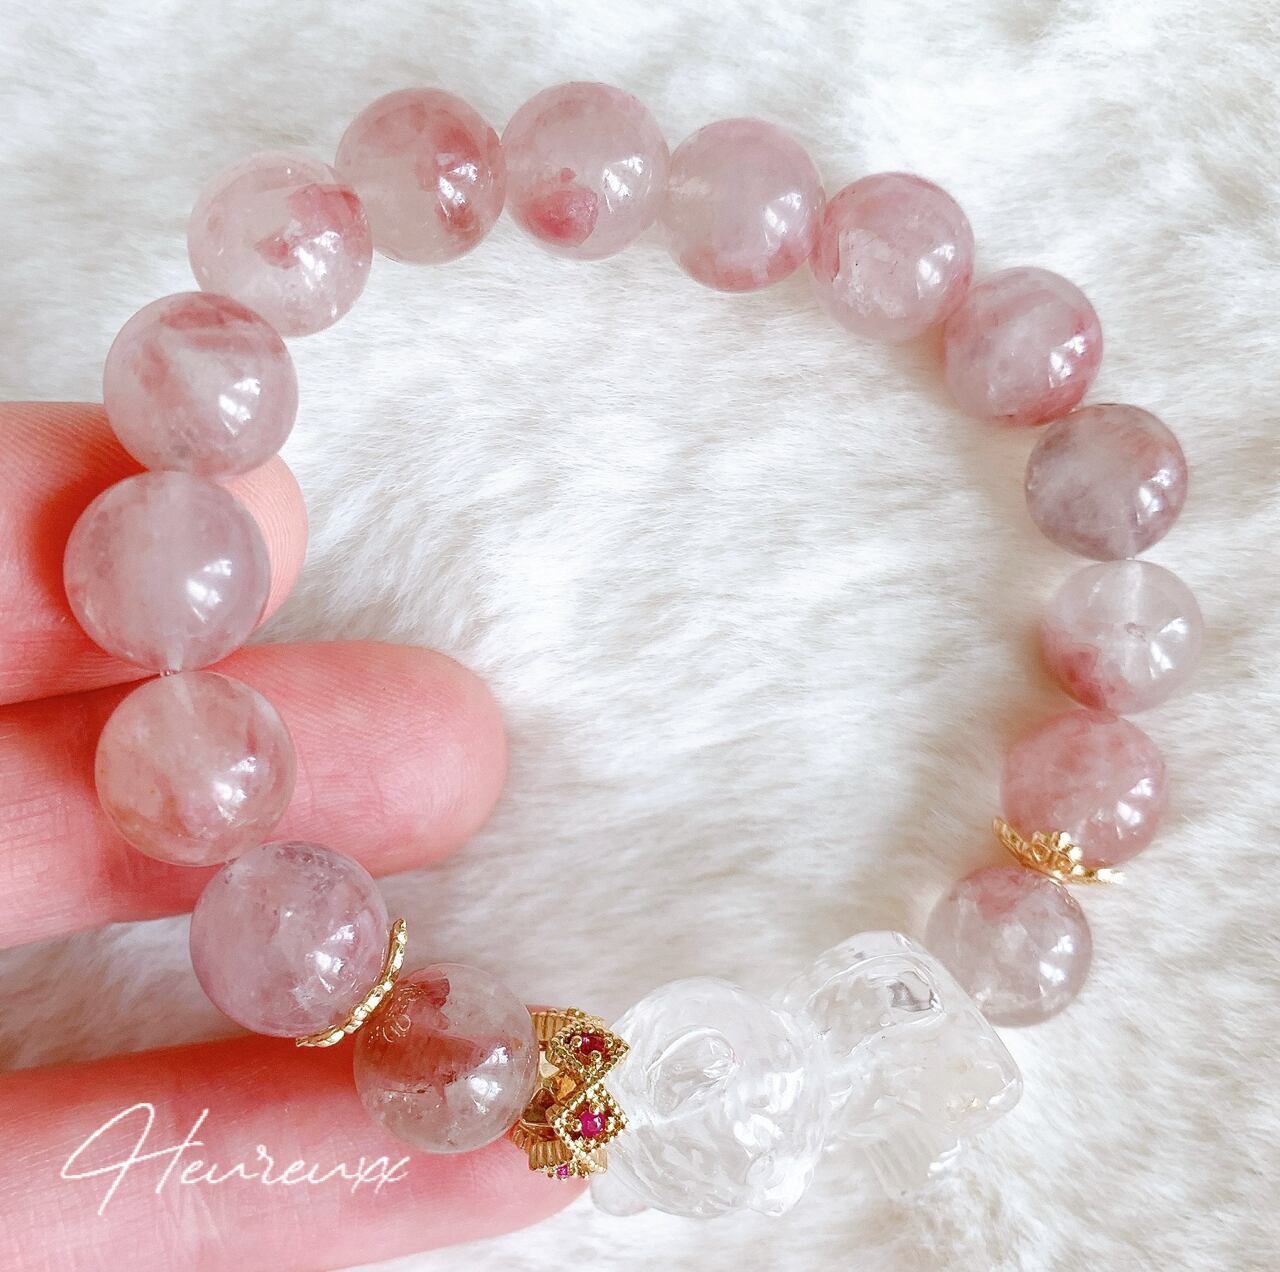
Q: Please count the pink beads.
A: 15